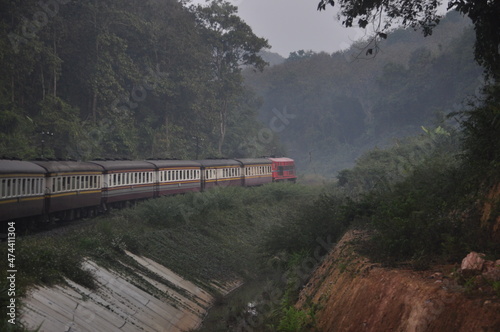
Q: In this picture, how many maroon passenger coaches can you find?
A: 6